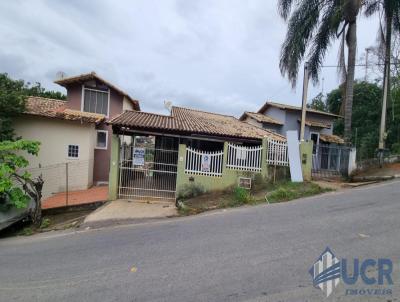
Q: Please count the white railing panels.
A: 3